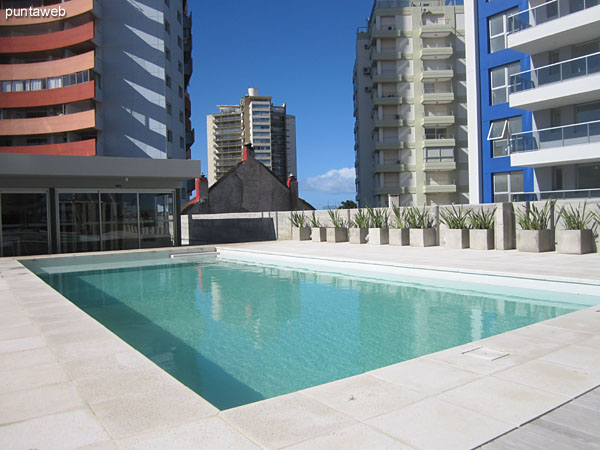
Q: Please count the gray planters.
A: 11